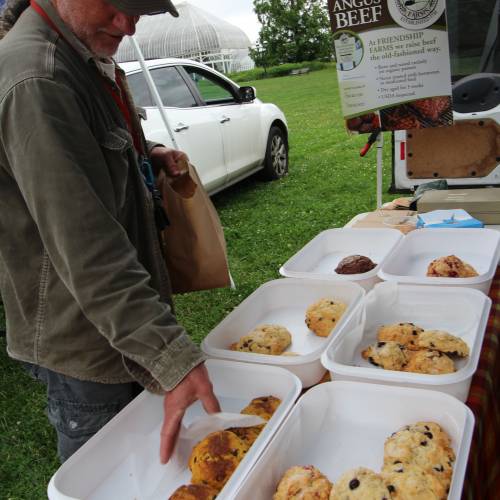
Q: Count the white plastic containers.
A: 6